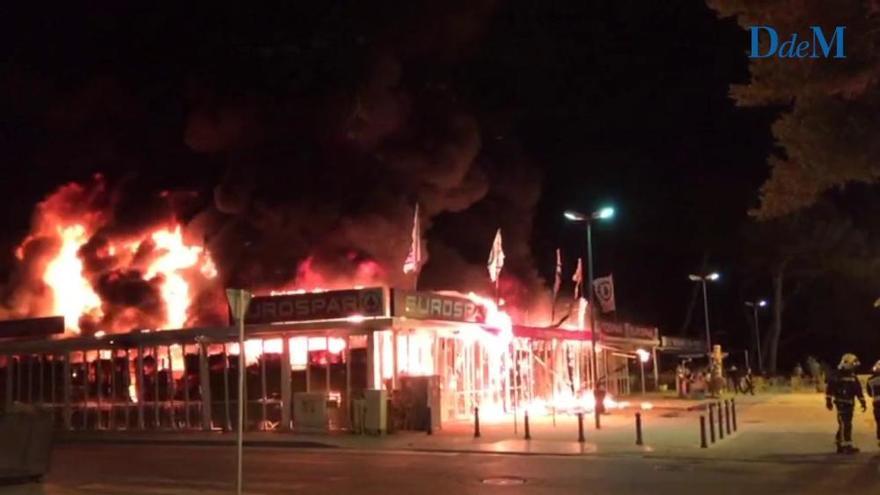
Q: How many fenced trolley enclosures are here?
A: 0